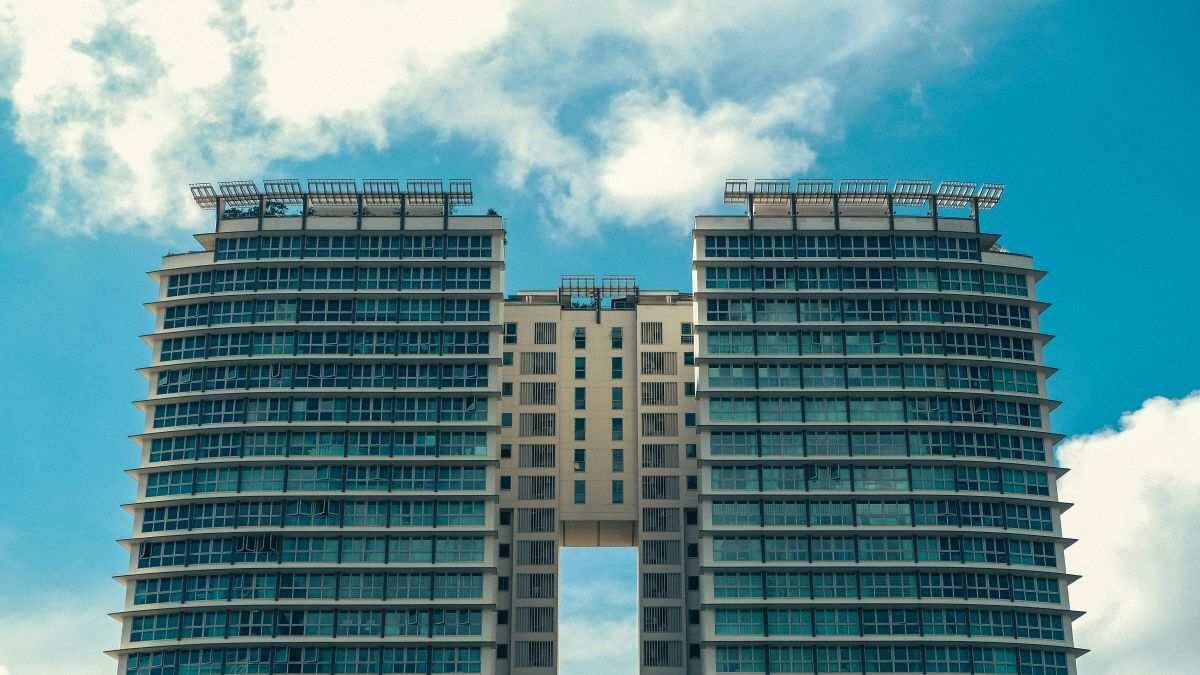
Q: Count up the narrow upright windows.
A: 12